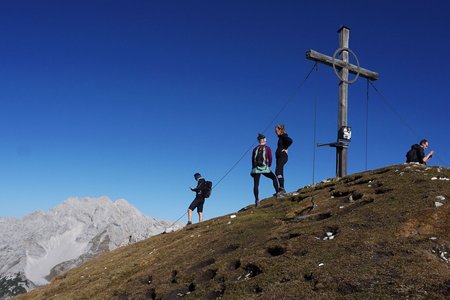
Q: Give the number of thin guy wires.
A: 4